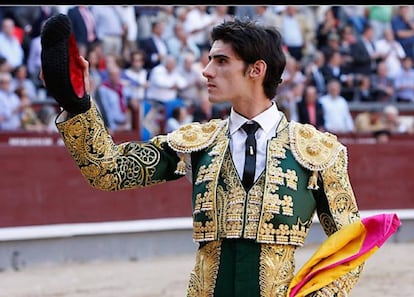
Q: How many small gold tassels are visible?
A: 2